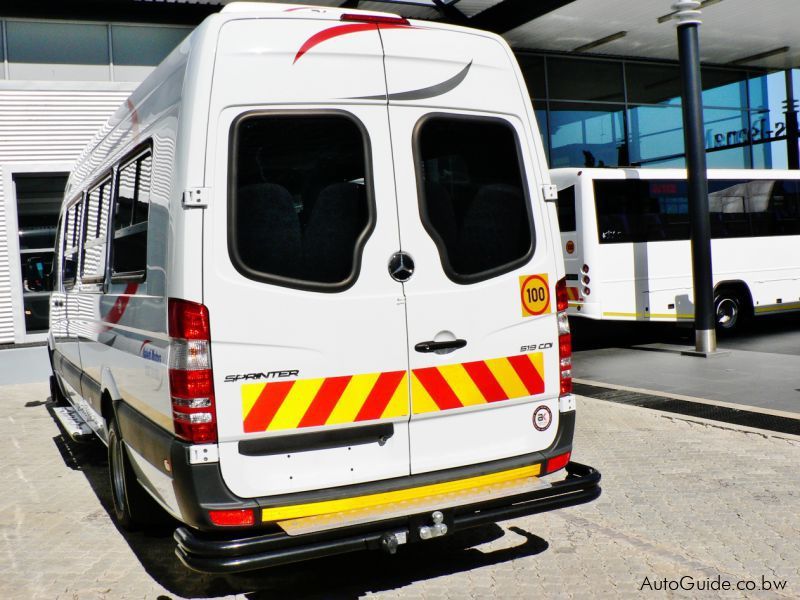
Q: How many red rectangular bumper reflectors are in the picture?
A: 2